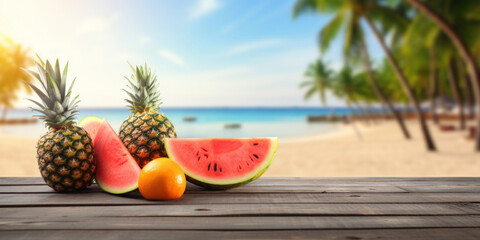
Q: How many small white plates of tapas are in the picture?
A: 0